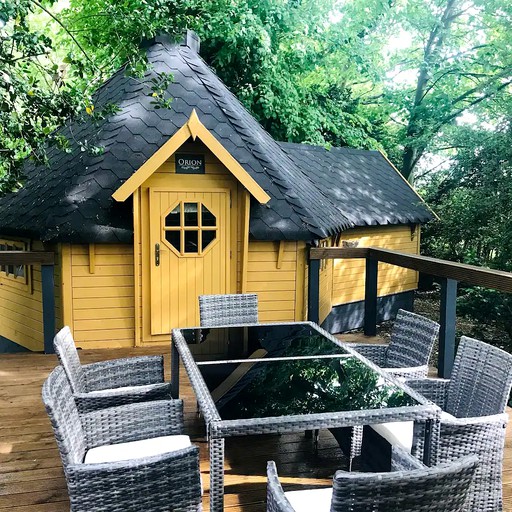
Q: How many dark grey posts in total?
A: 4